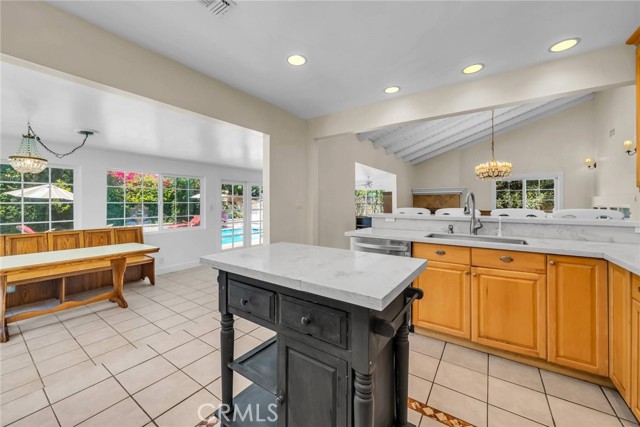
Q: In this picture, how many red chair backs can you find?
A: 2